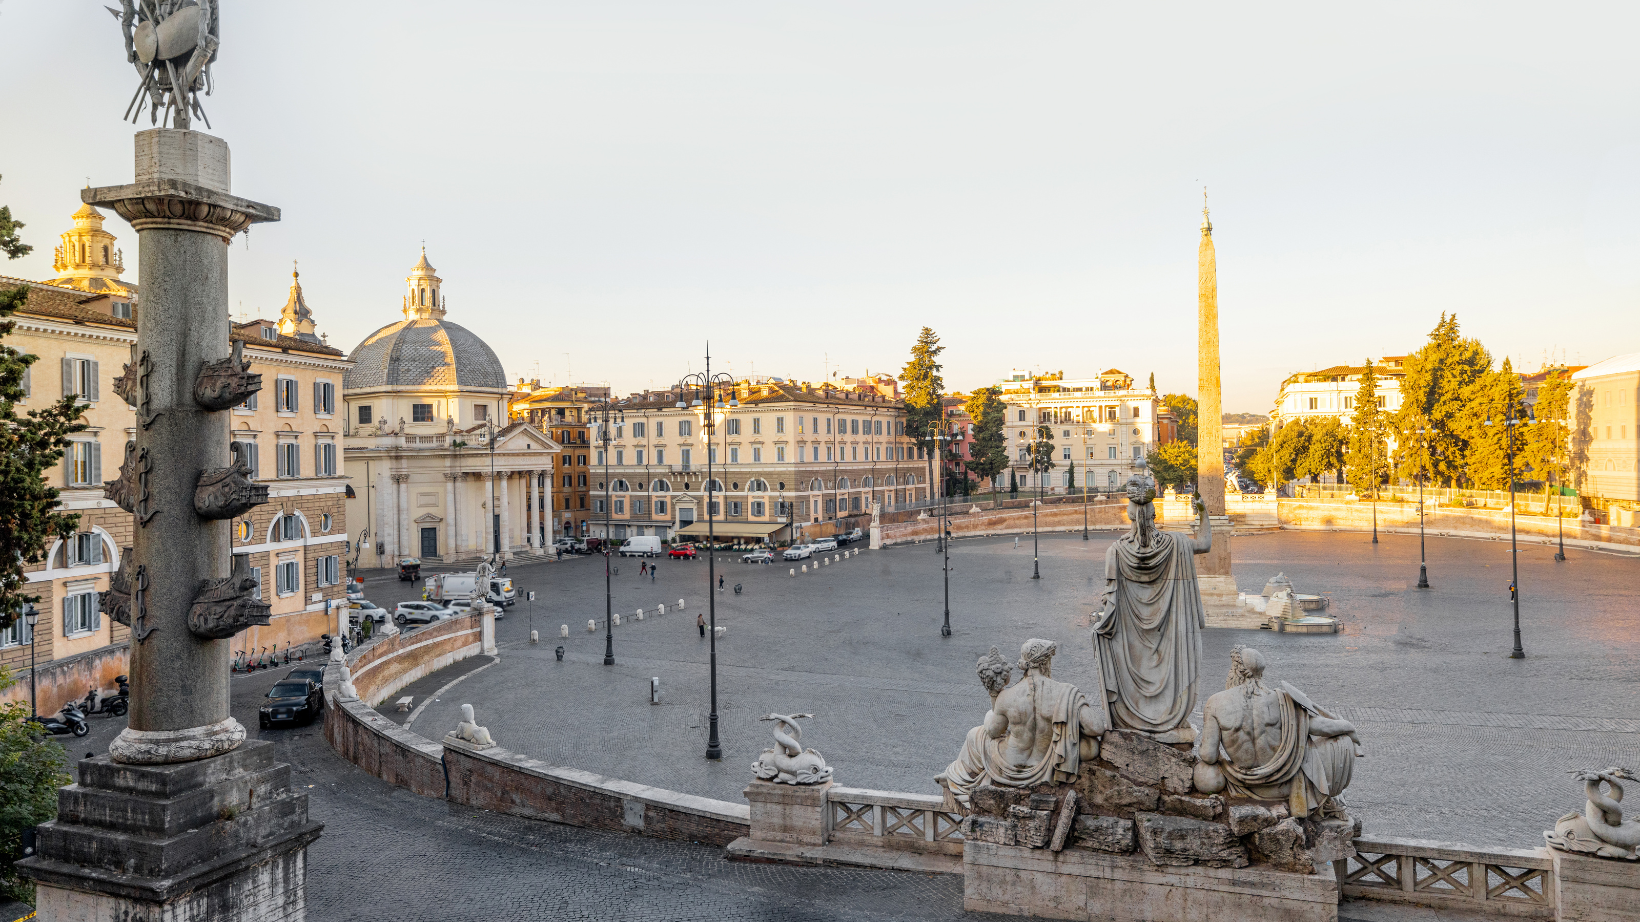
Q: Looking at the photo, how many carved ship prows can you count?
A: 6